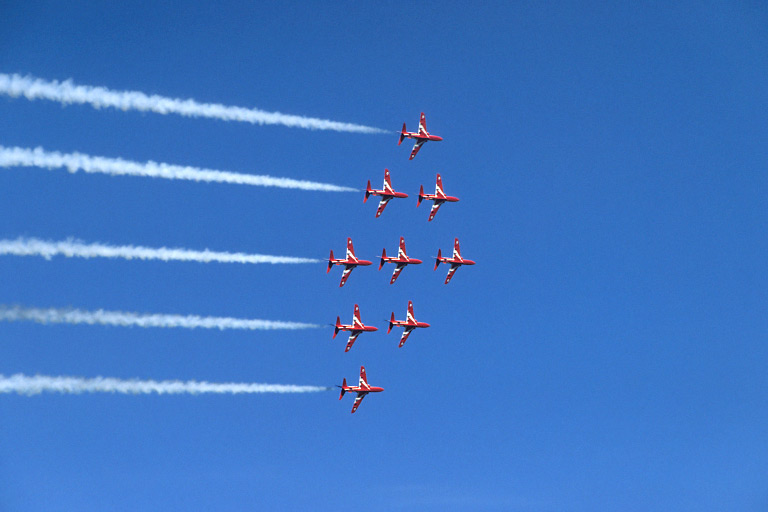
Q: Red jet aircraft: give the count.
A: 9